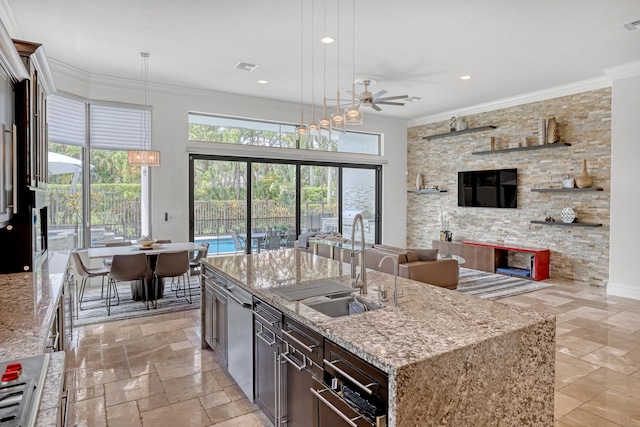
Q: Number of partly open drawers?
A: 1